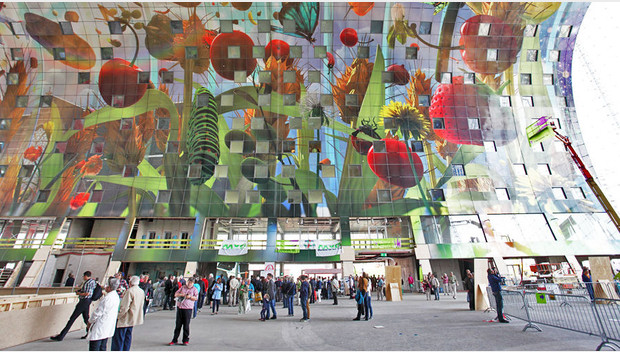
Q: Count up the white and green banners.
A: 2